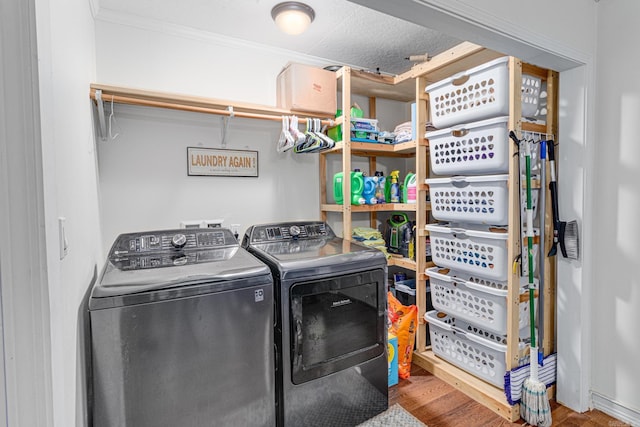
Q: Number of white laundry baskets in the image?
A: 6